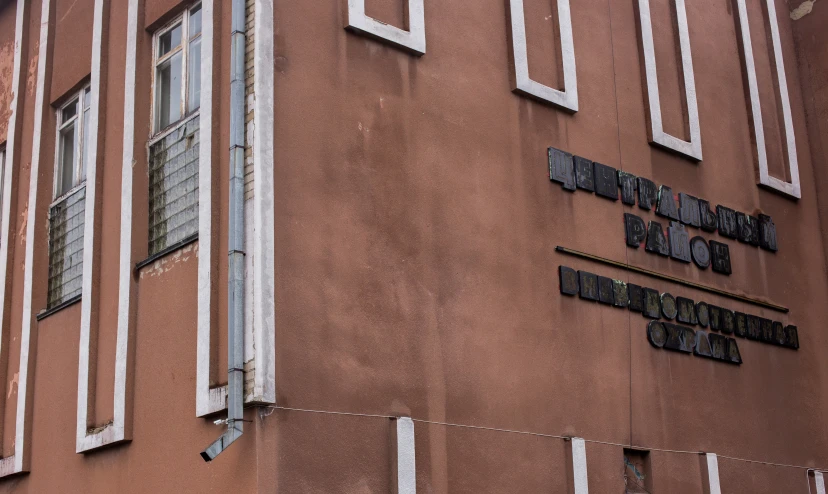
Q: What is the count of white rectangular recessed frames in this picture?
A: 7